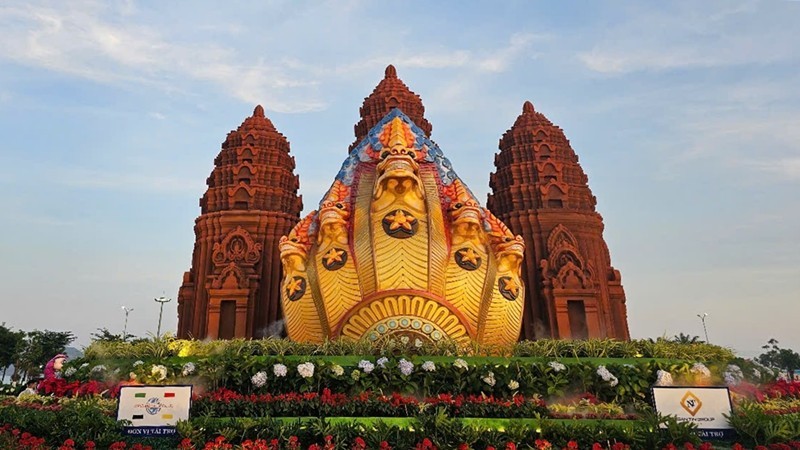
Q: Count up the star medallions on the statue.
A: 5